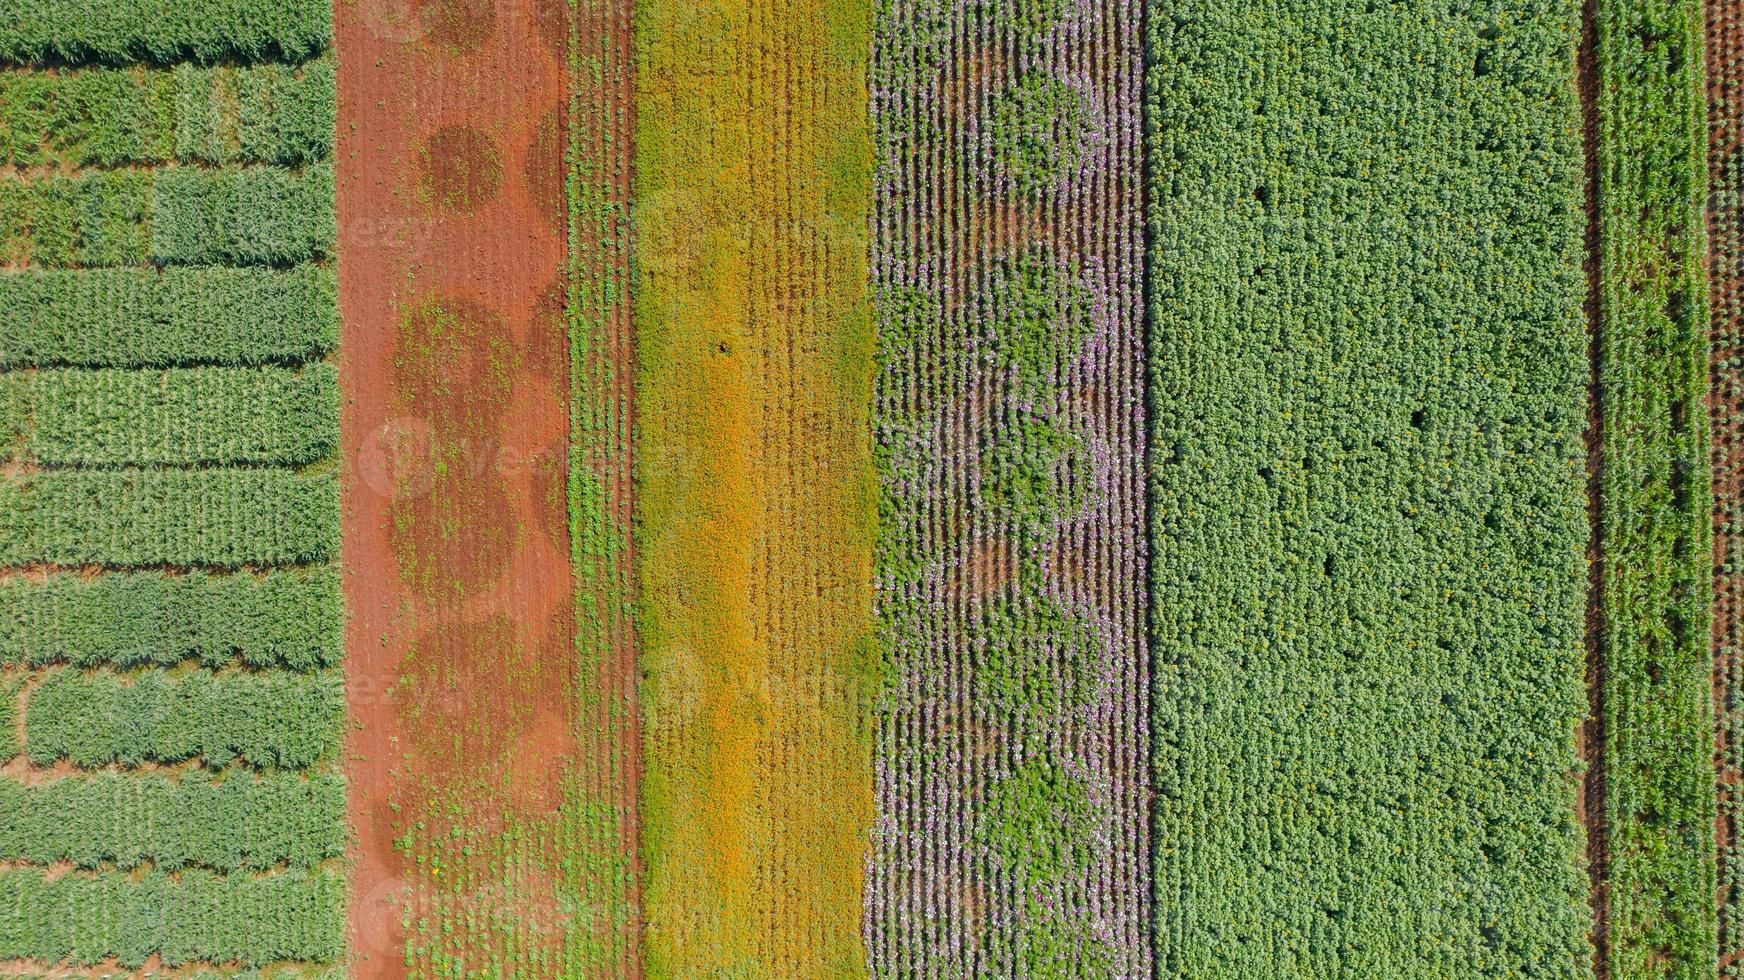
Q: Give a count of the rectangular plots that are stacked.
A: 10